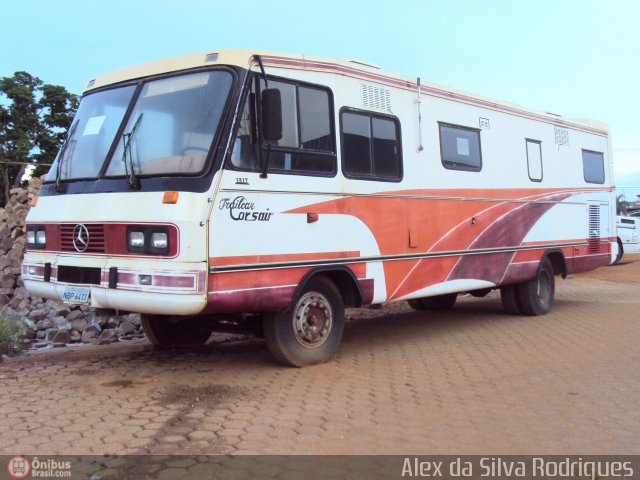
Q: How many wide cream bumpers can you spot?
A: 1